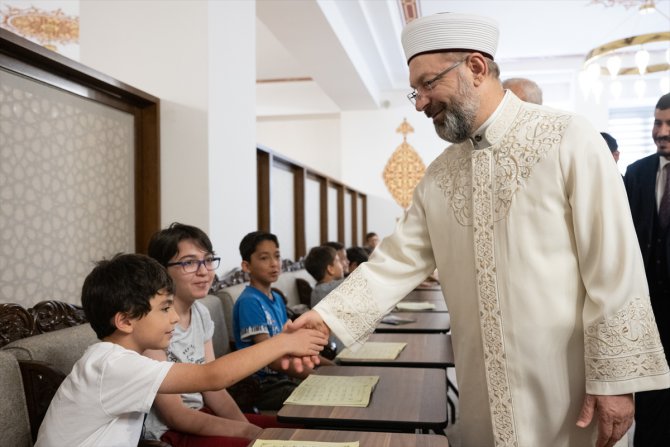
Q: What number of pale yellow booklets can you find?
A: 4